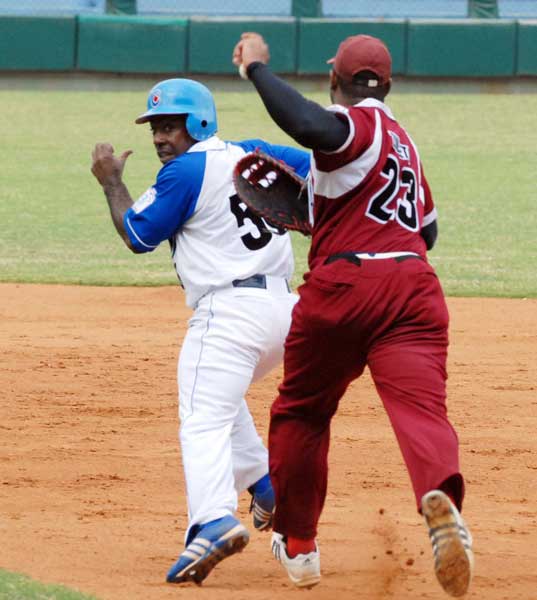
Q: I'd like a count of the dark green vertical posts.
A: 3